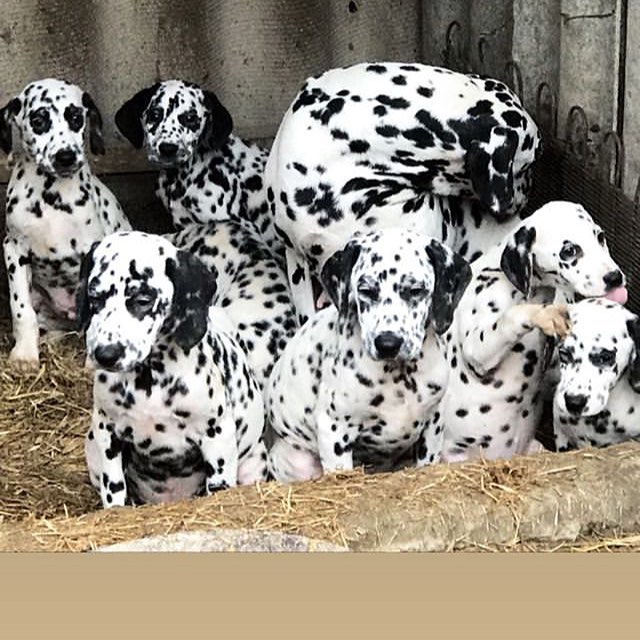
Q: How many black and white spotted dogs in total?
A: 8